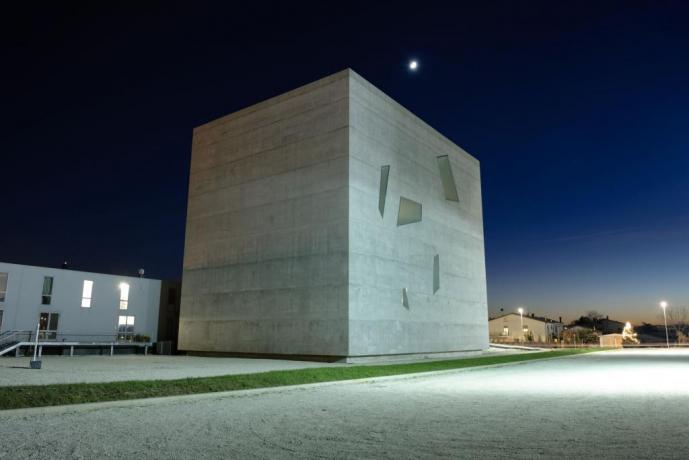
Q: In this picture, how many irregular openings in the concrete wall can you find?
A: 5